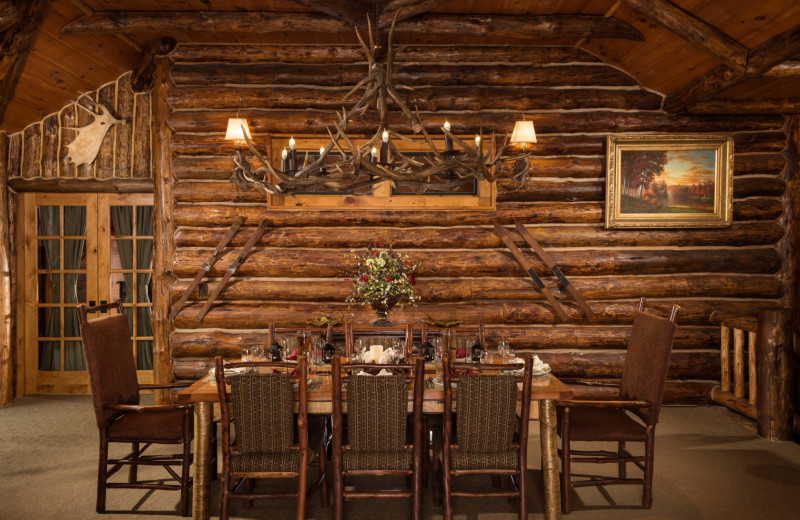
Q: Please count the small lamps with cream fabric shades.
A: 2